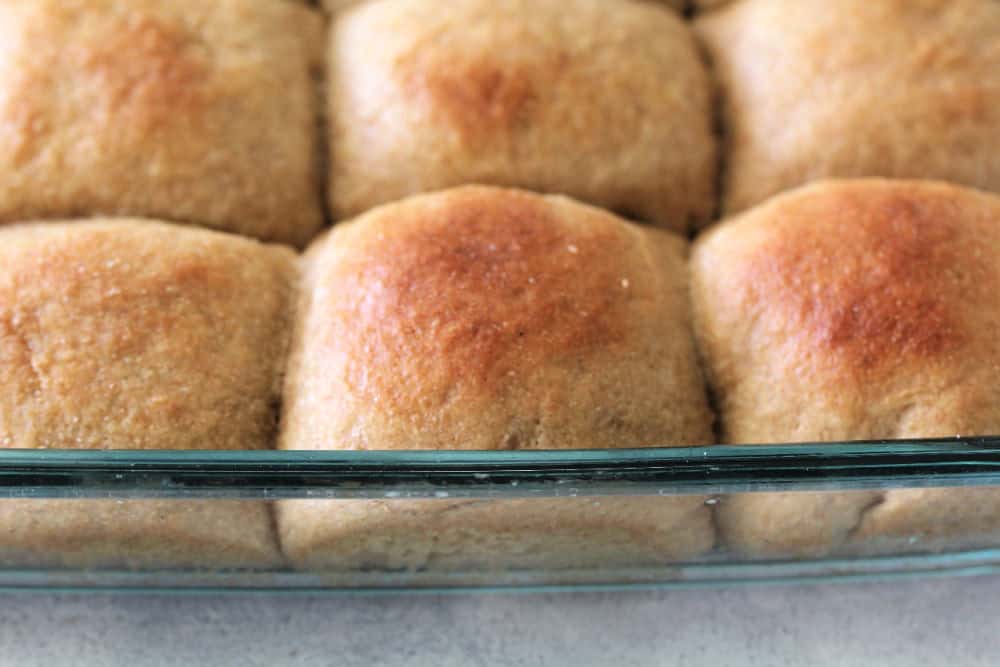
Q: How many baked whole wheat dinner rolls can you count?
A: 6